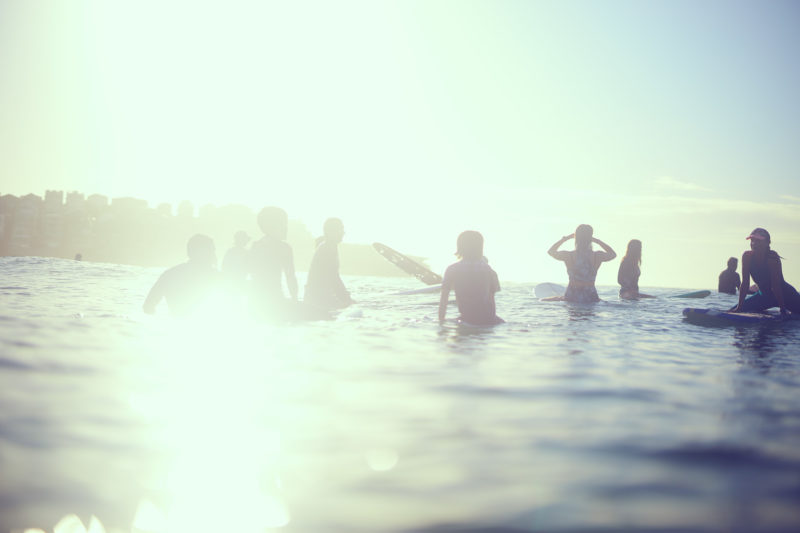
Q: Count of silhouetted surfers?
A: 9